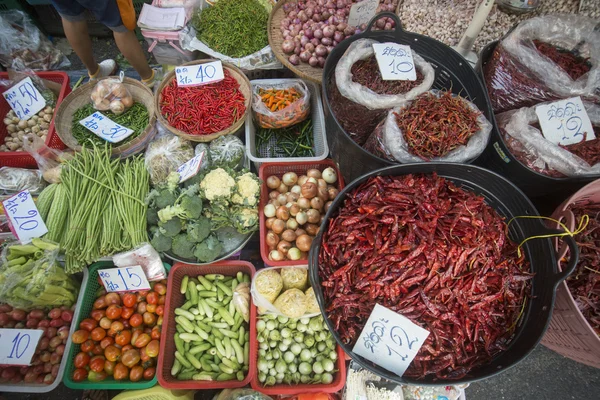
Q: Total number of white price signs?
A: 11